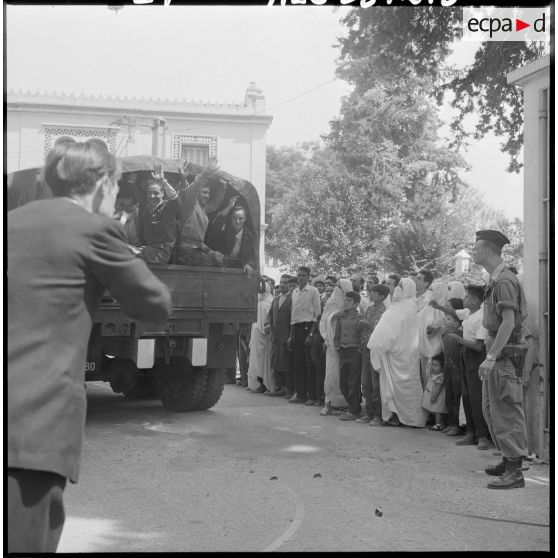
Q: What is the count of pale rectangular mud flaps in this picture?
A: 2